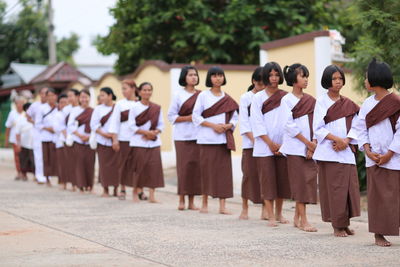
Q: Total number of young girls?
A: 7